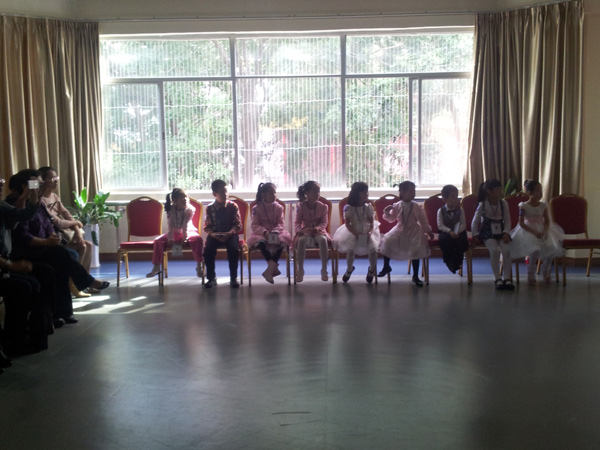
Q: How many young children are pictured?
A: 9